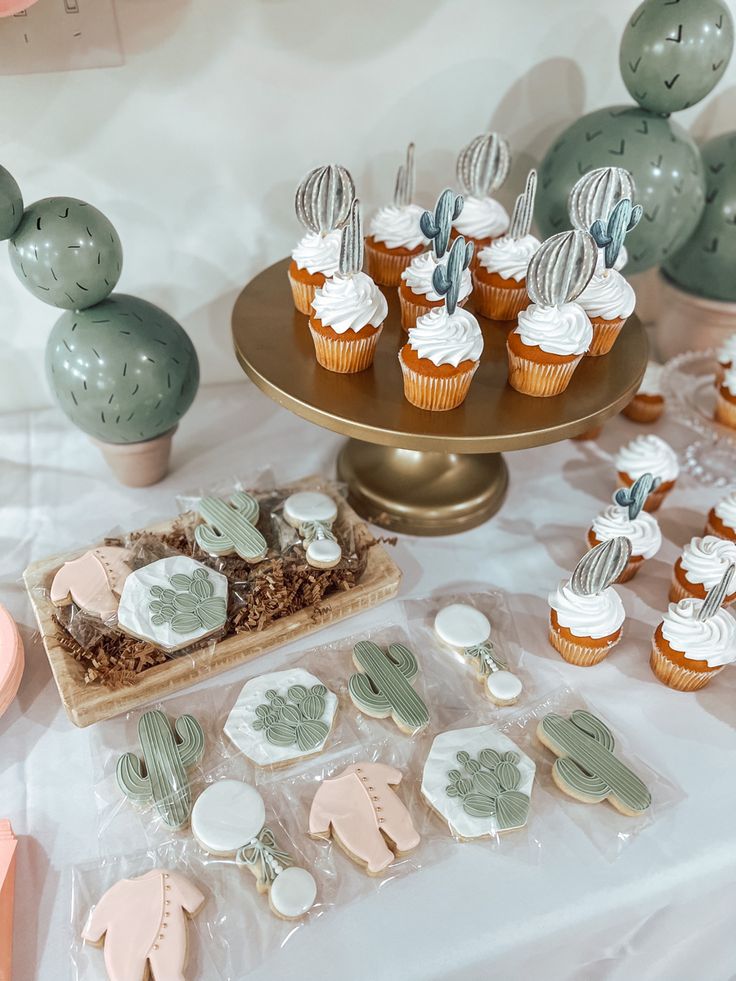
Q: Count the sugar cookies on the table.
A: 13